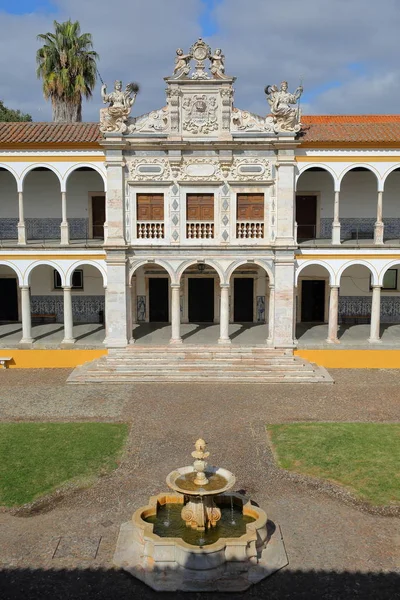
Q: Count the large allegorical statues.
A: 2